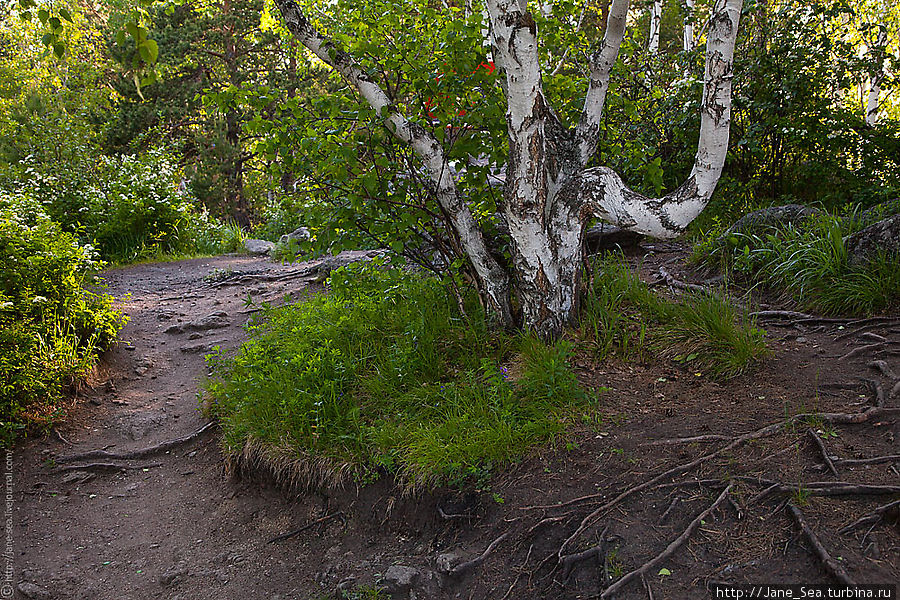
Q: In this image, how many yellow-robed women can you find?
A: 0